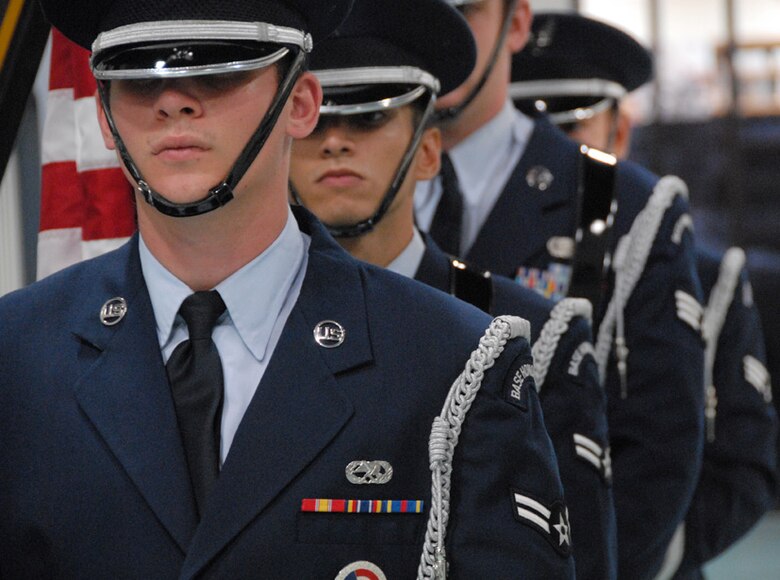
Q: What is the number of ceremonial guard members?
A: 4